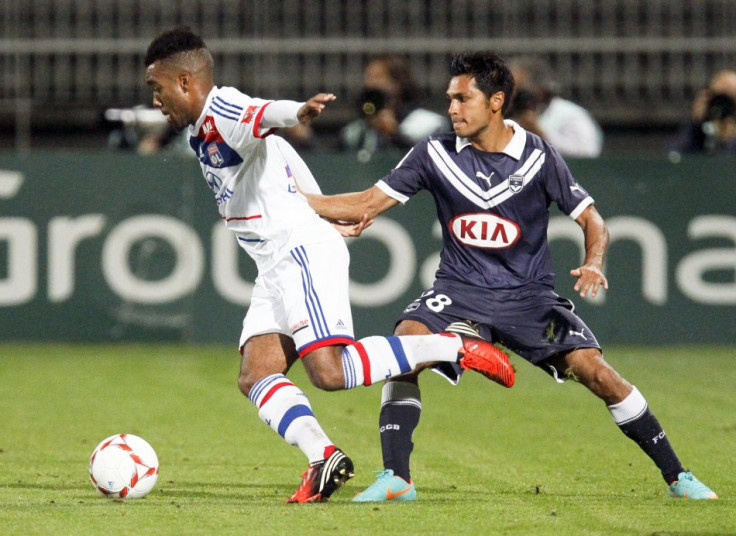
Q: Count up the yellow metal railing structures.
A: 0